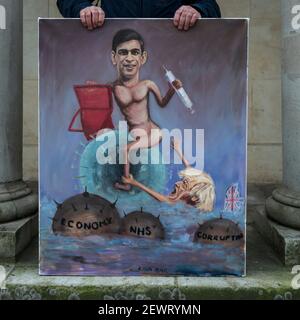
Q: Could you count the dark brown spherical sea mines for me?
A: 3